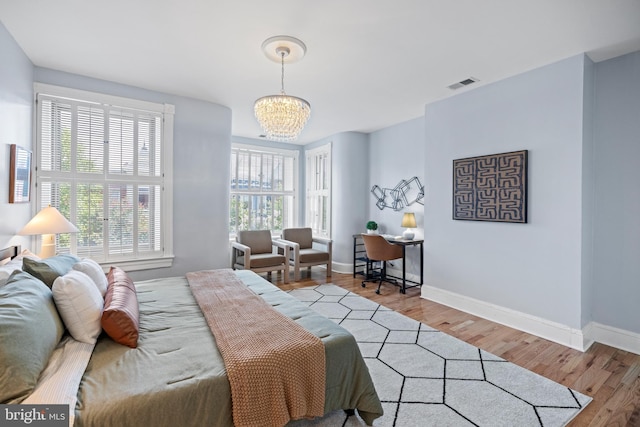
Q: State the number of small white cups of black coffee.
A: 0